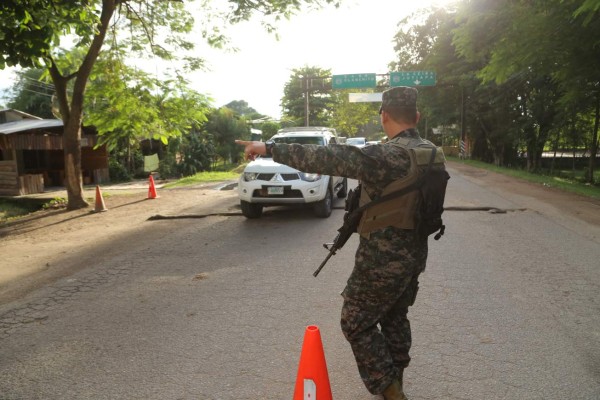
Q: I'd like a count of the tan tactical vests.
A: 1